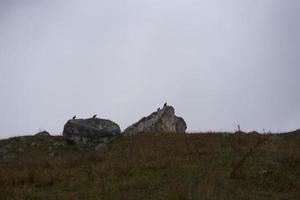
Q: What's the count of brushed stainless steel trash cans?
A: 0